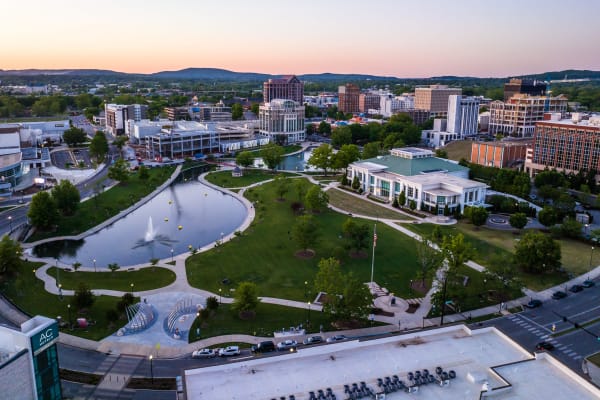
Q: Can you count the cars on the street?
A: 11